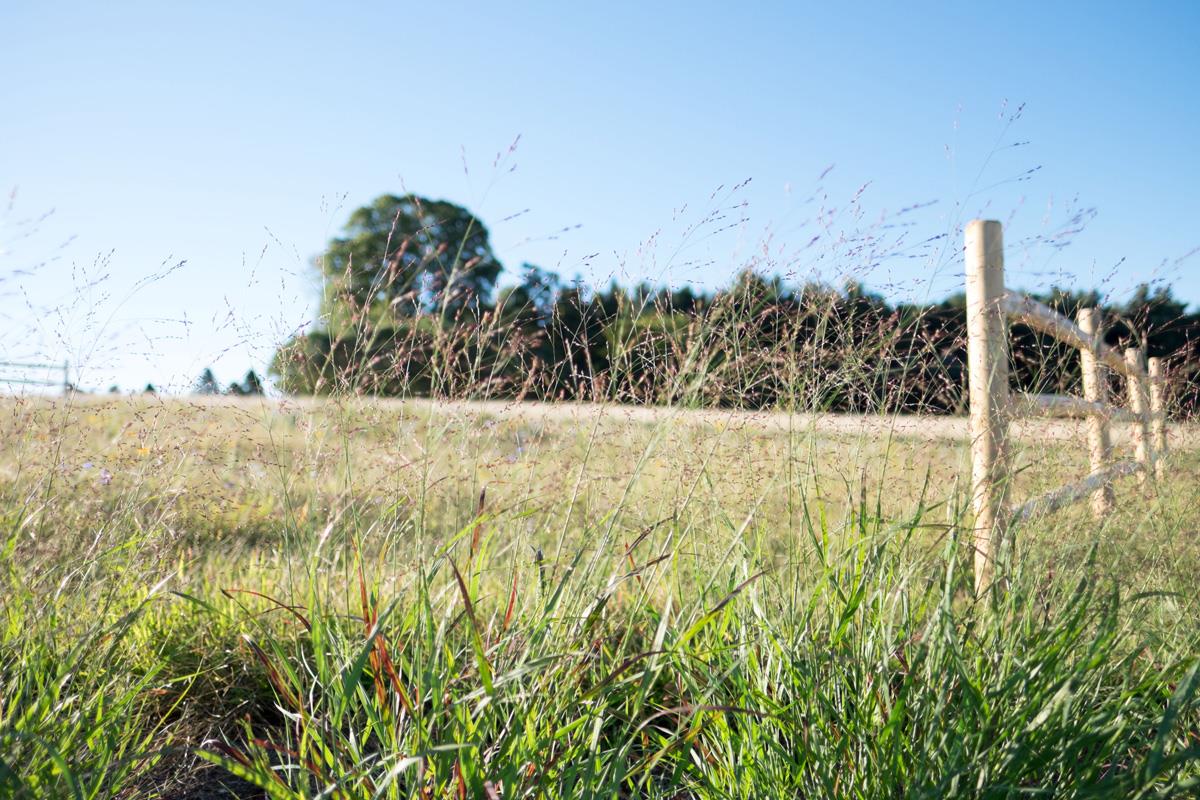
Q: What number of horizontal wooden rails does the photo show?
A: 3